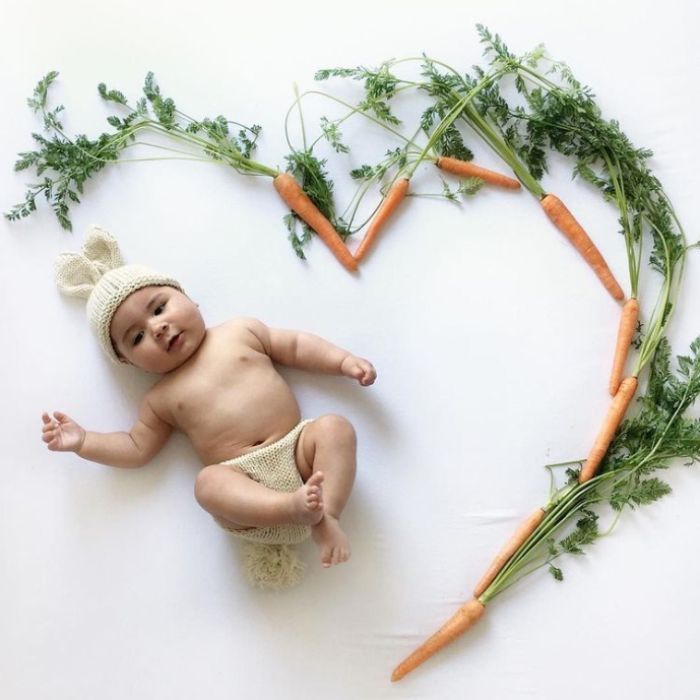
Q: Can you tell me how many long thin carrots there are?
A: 8